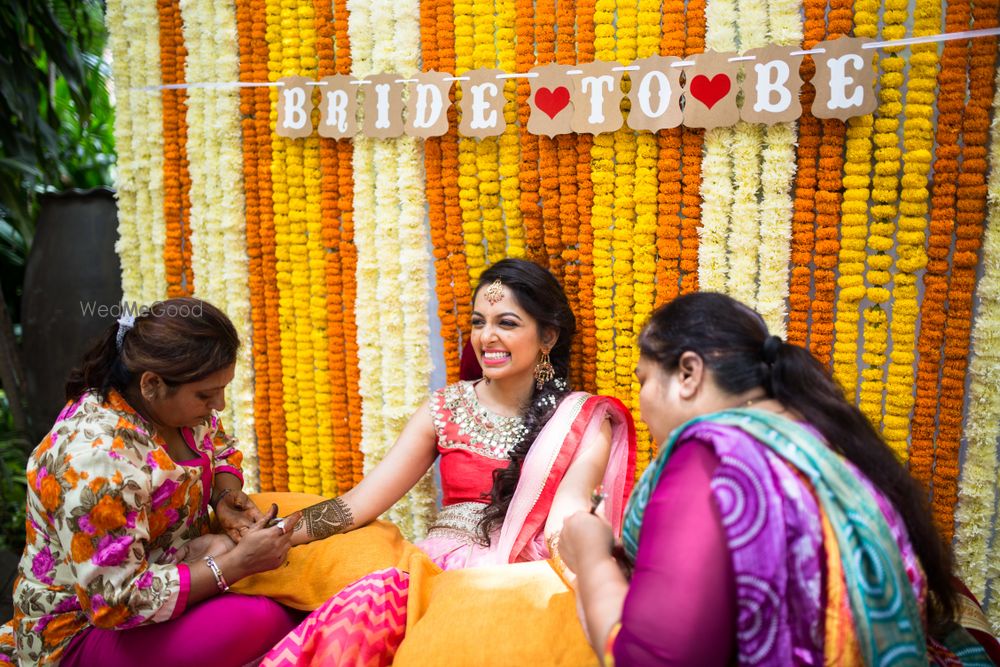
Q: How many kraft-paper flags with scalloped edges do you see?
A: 11